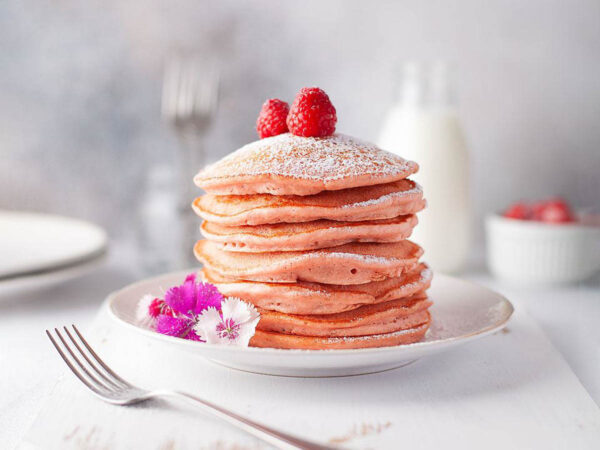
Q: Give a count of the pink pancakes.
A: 7